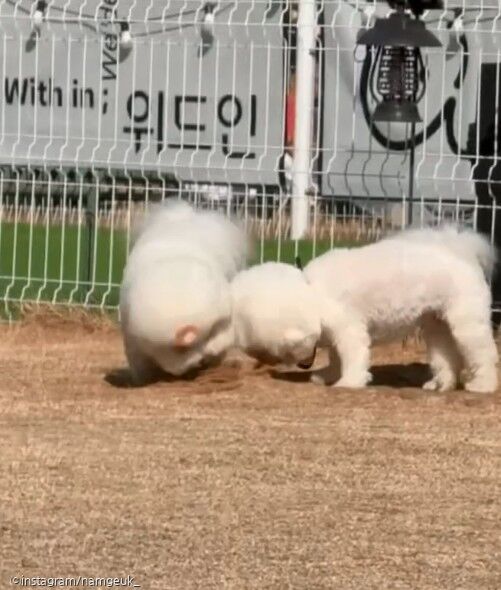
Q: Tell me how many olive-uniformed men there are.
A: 0